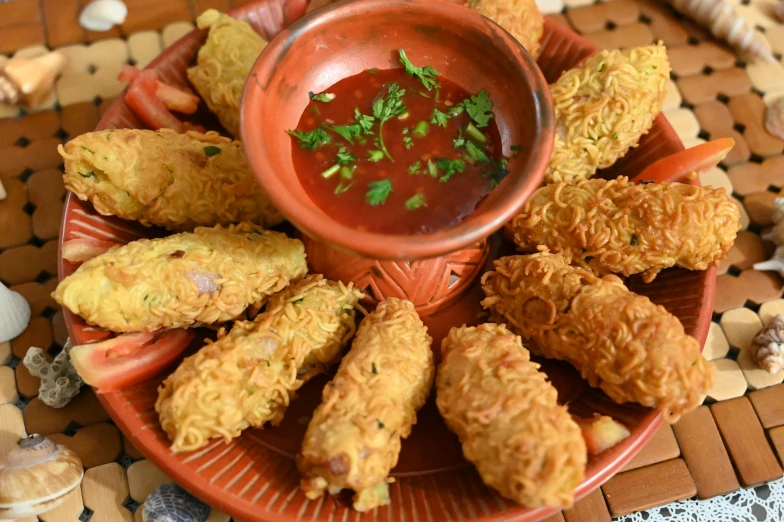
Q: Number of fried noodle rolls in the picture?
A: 10